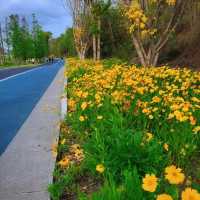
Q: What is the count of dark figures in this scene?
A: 2